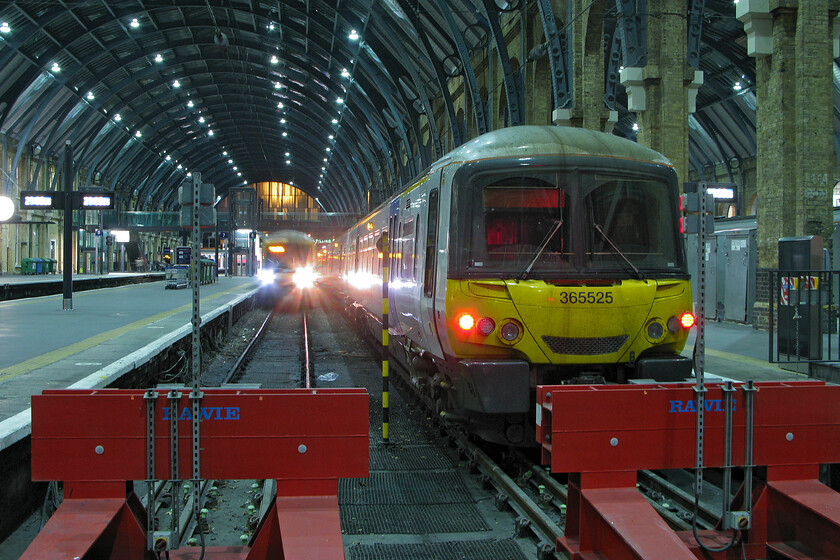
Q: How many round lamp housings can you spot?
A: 6